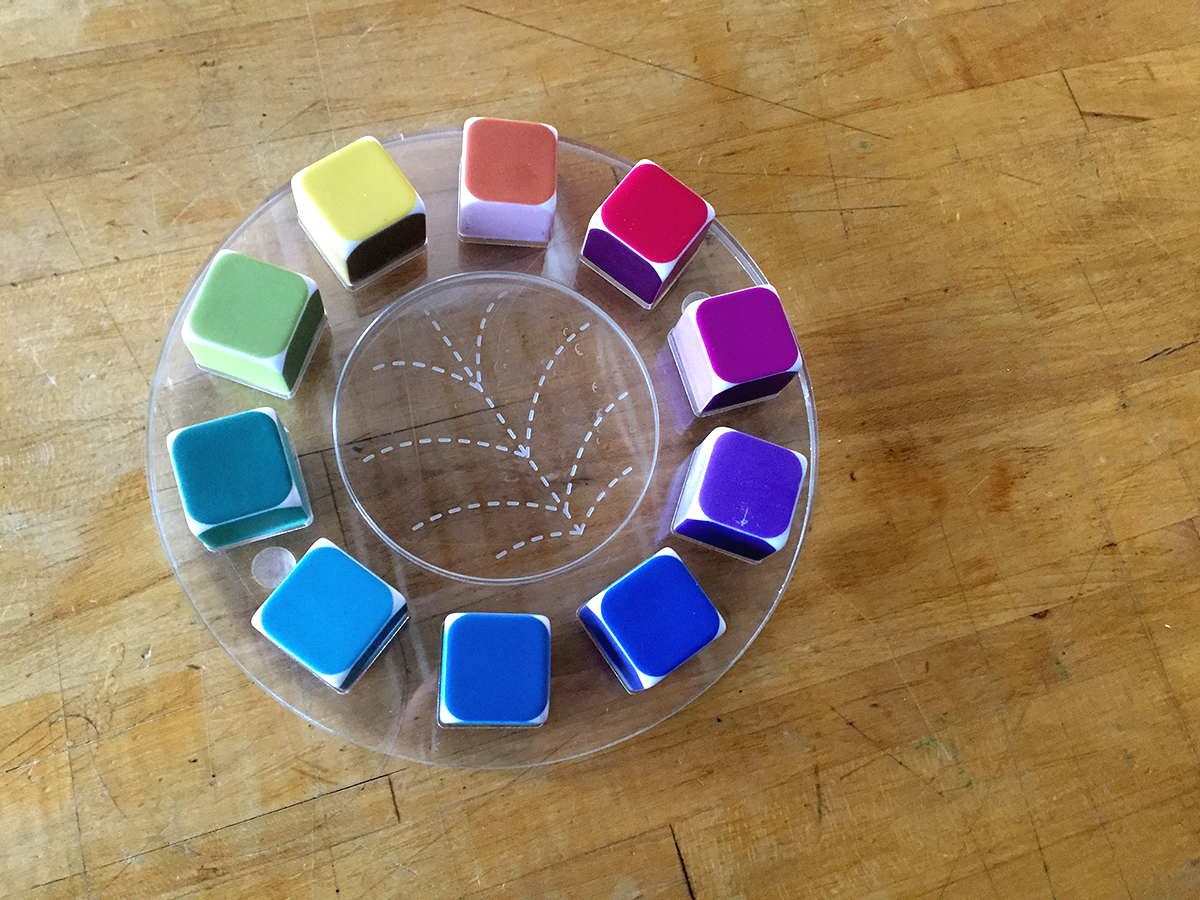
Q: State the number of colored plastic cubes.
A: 10